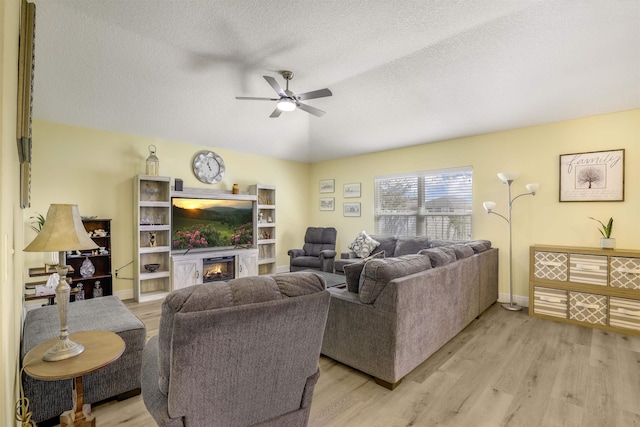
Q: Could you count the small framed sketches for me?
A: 4